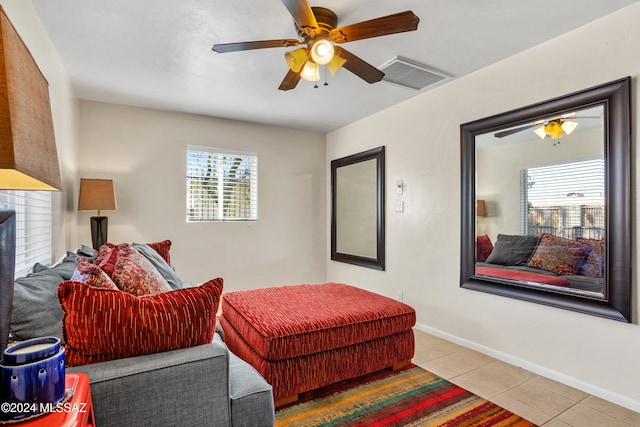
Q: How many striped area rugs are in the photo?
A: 1